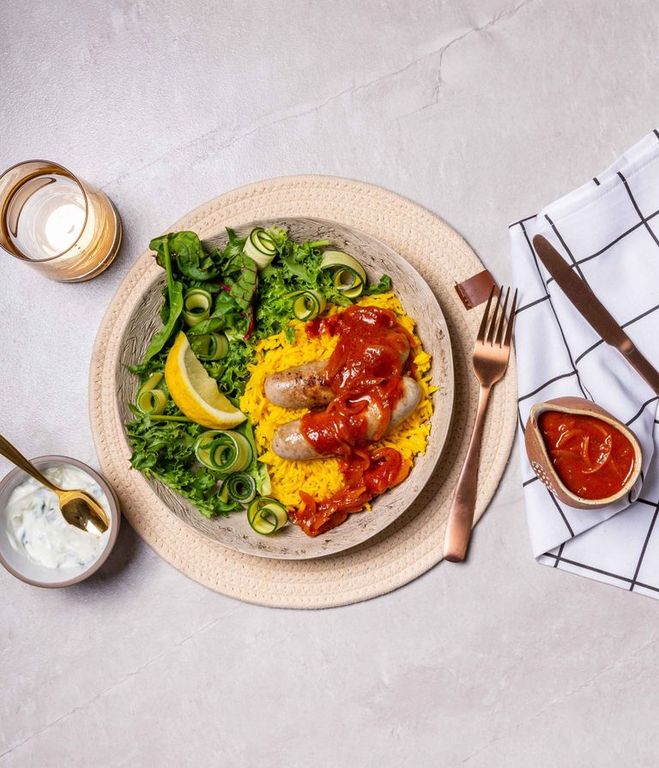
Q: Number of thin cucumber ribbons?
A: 9